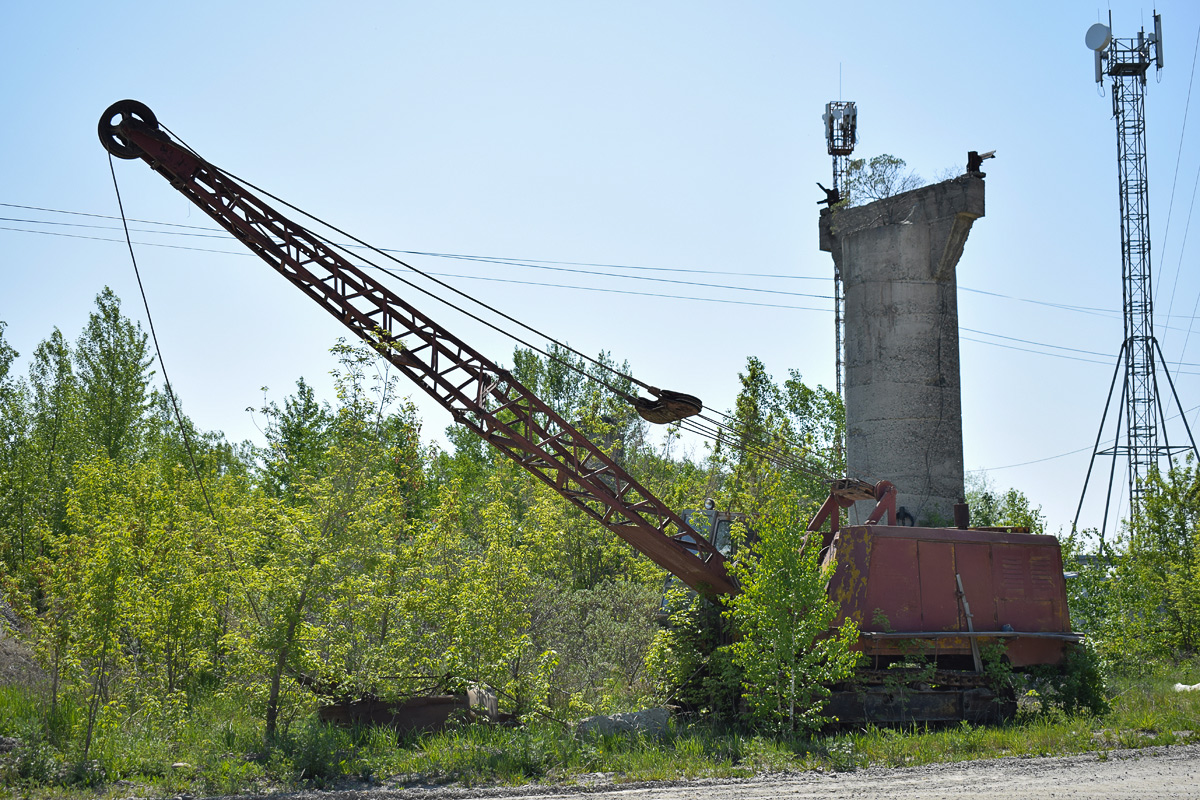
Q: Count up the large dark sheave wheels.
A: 1